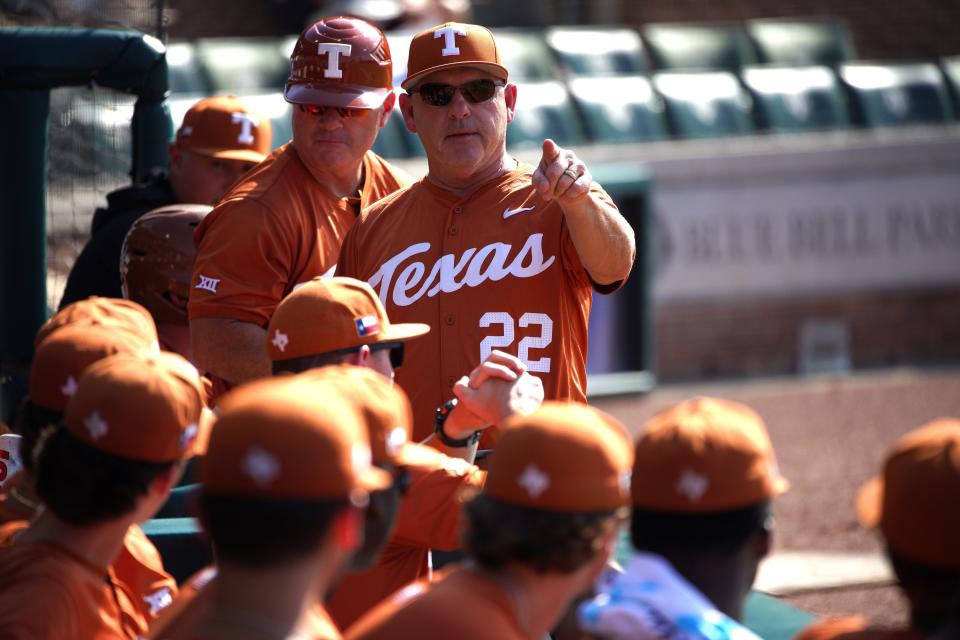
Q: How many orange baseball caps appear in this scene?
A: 11